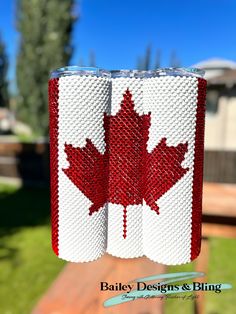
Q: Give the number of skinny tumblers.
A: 3